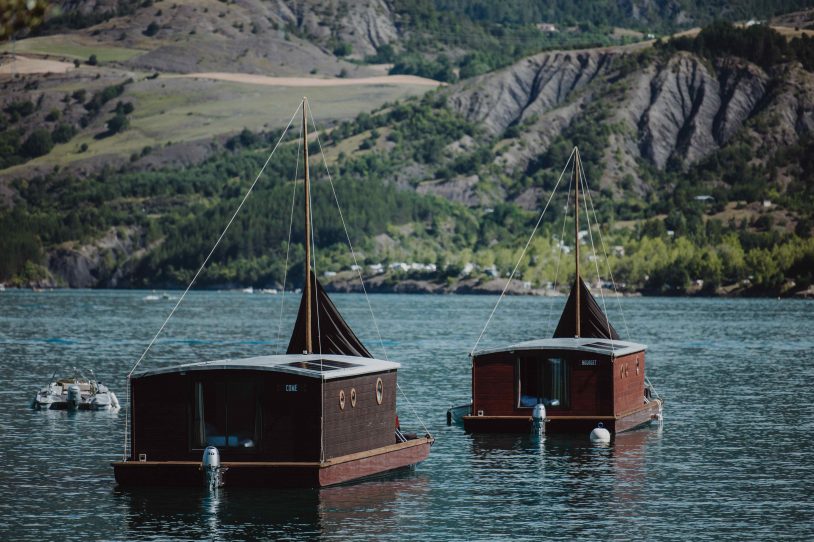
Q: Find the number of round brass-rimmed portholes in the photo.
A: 6